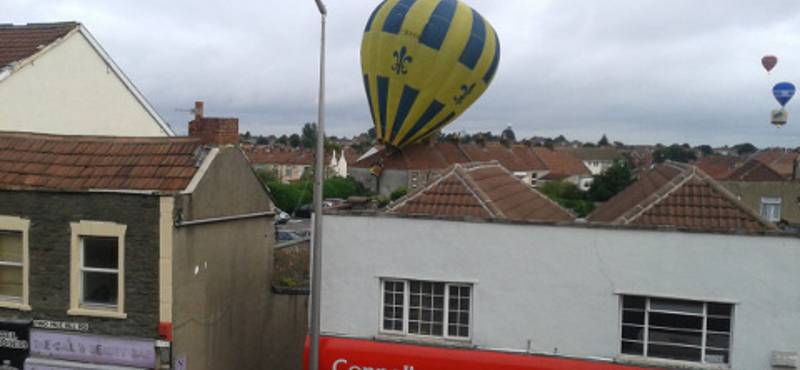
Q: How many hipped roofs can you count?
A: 2